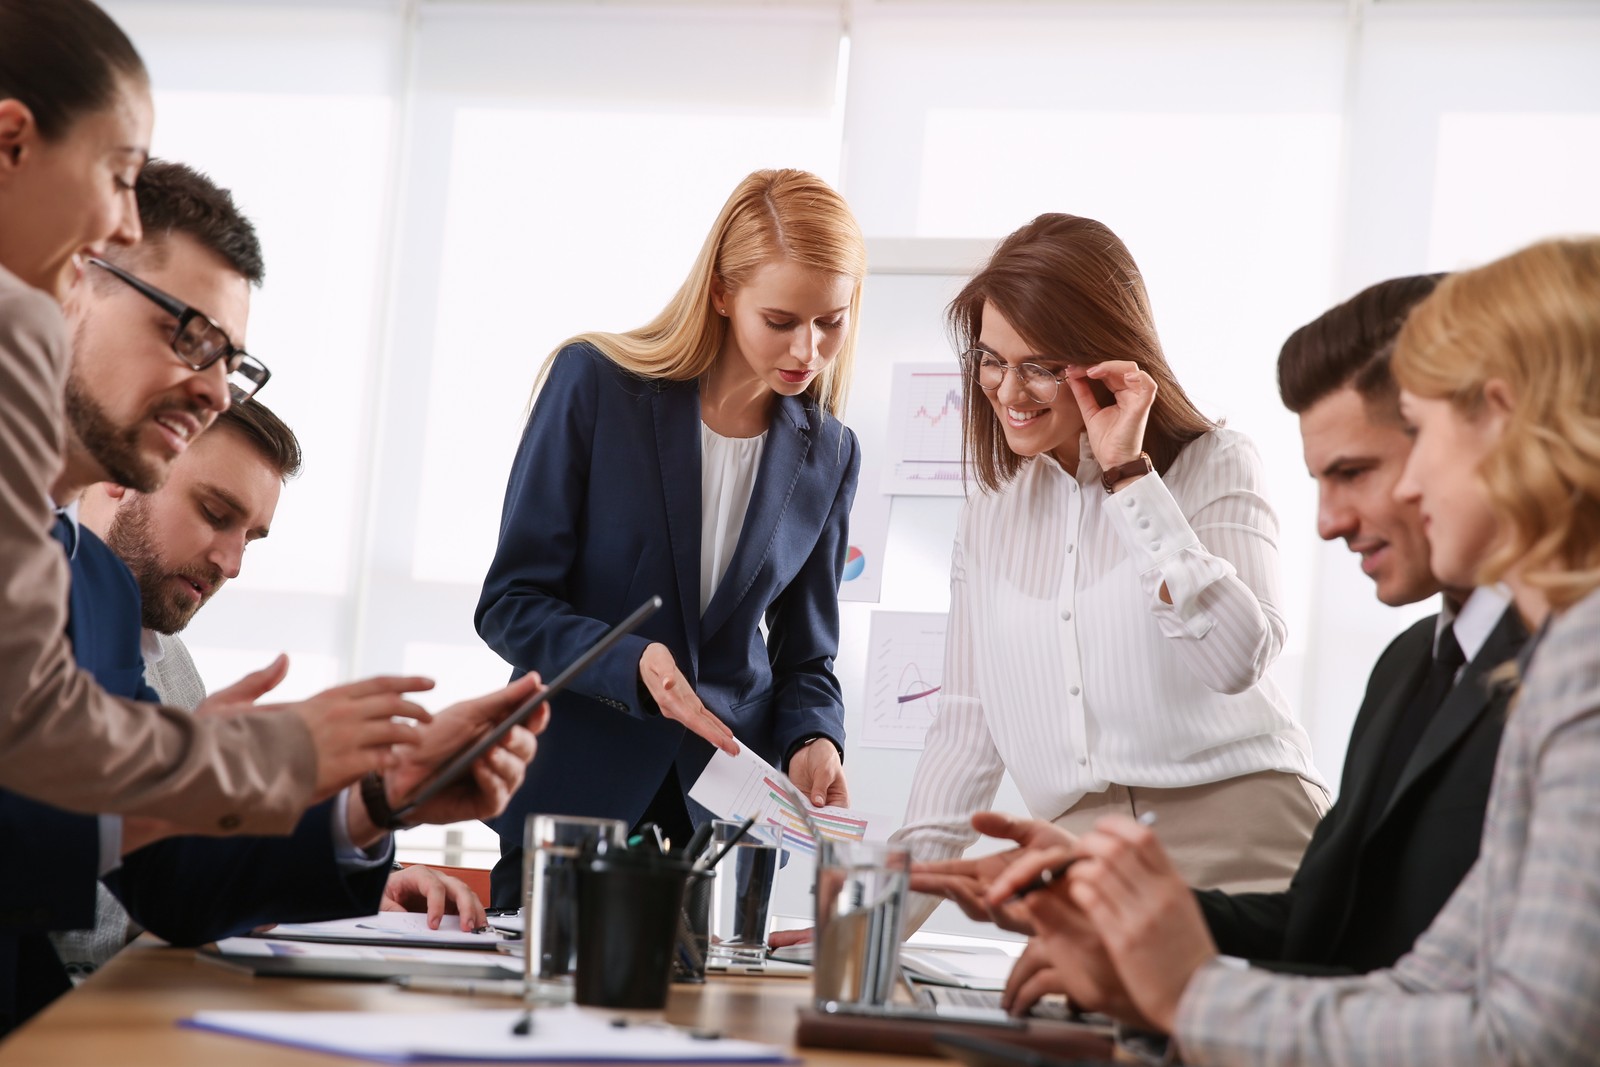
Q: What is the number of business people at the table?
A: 7